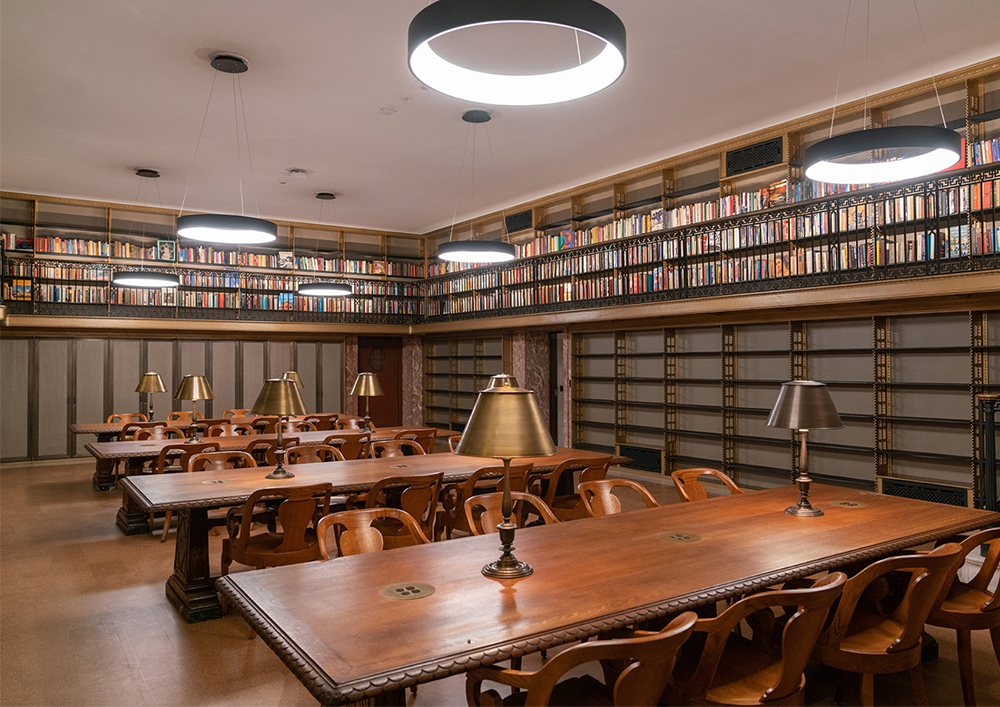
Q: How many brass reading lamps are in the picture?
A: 8